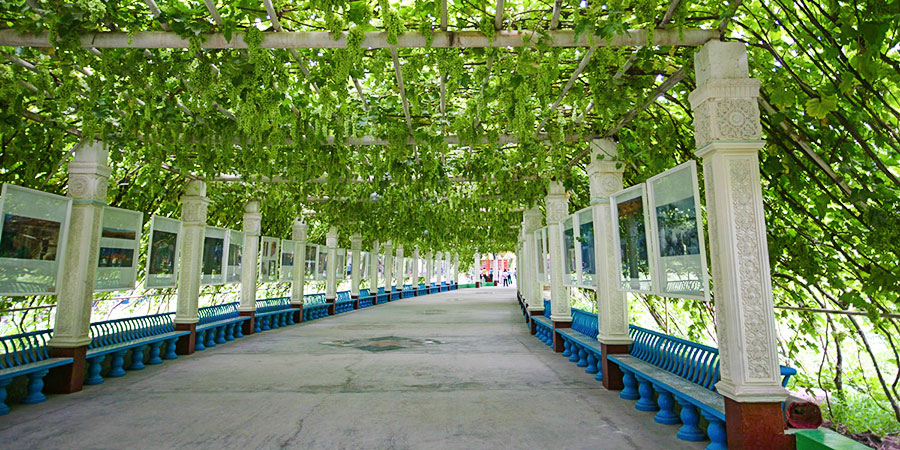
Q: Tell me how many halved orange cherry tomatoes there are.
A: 0